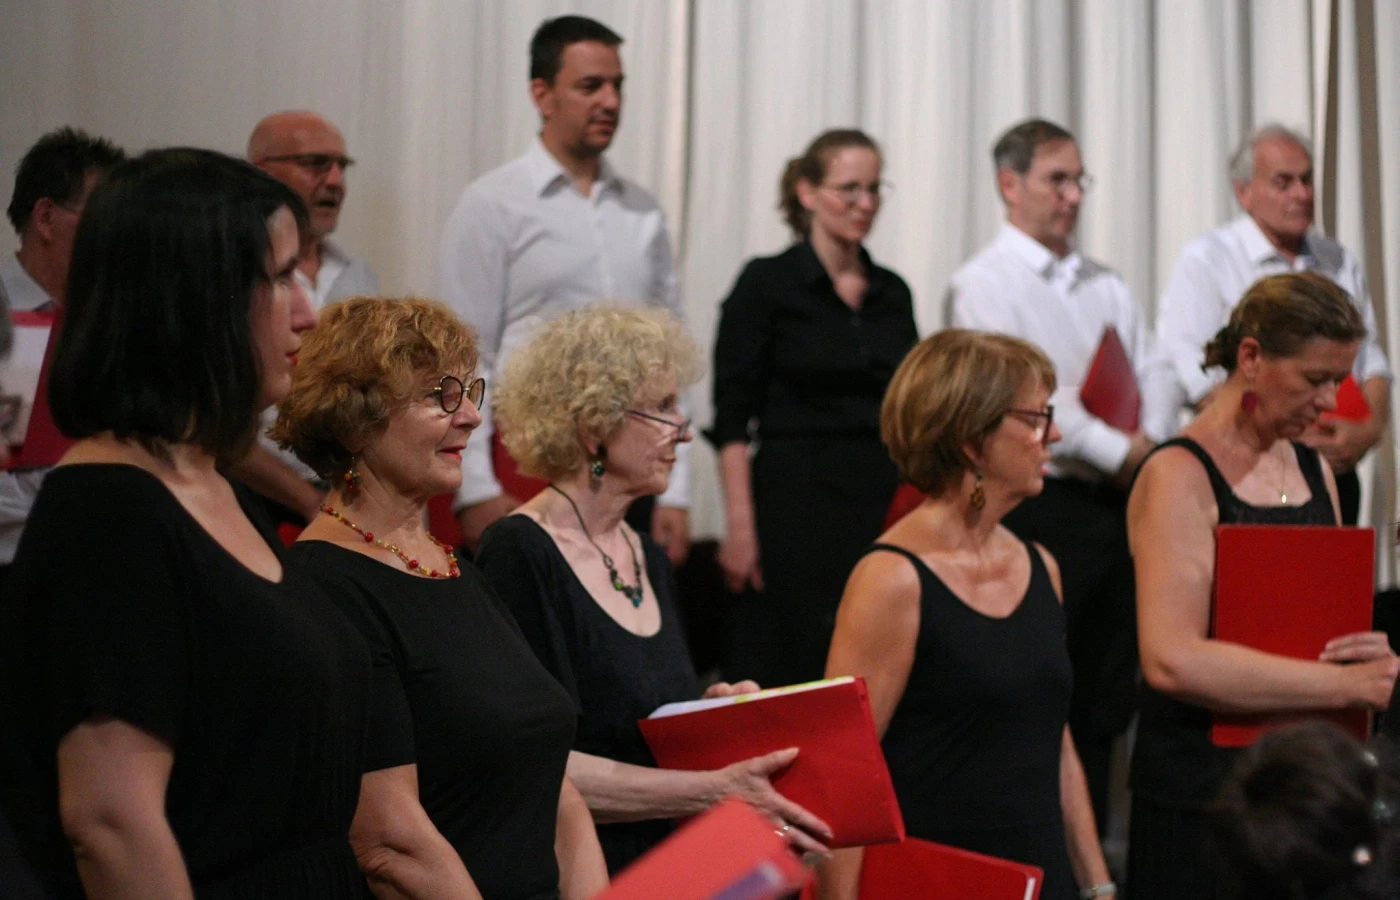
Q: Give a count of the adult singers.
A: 11